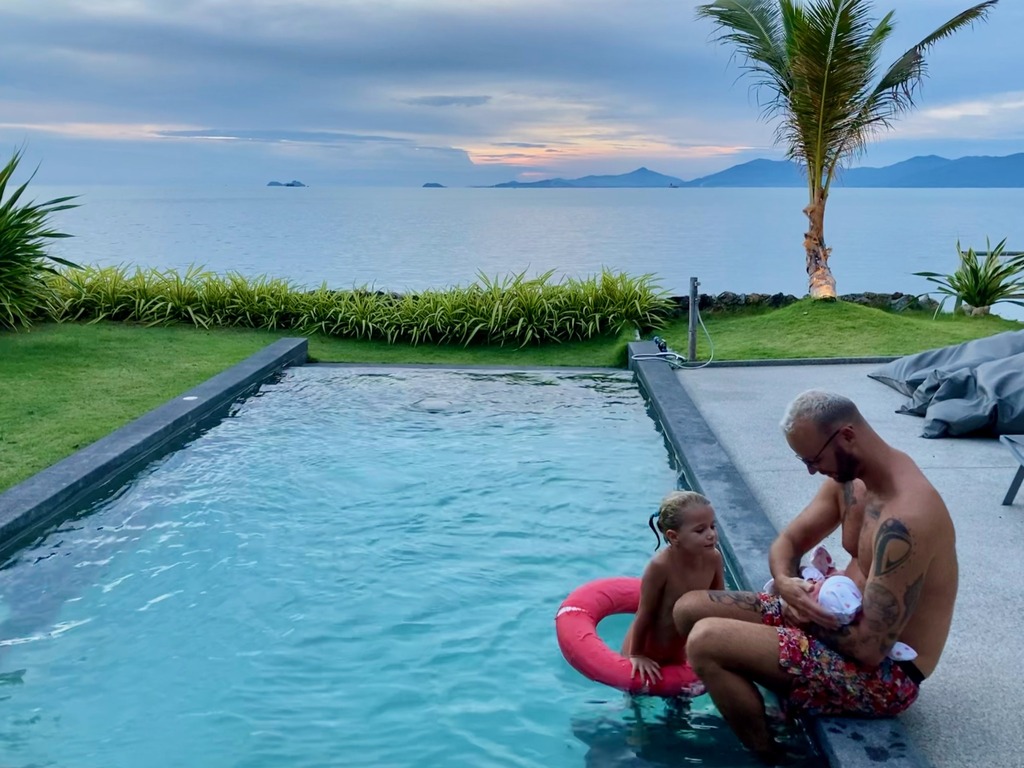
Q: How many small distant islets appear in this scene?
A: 2